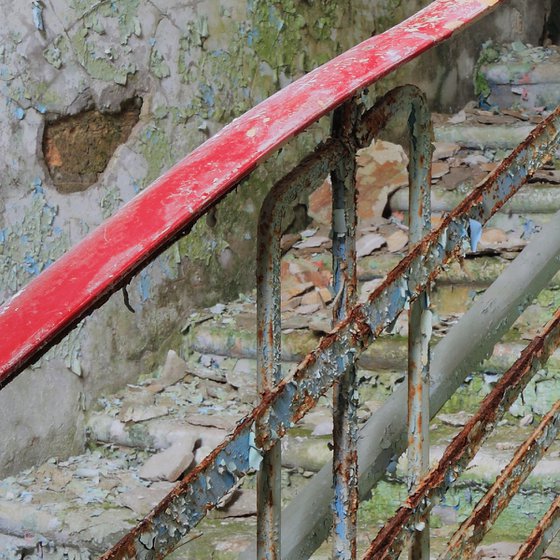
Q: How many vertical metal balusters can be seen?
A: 3